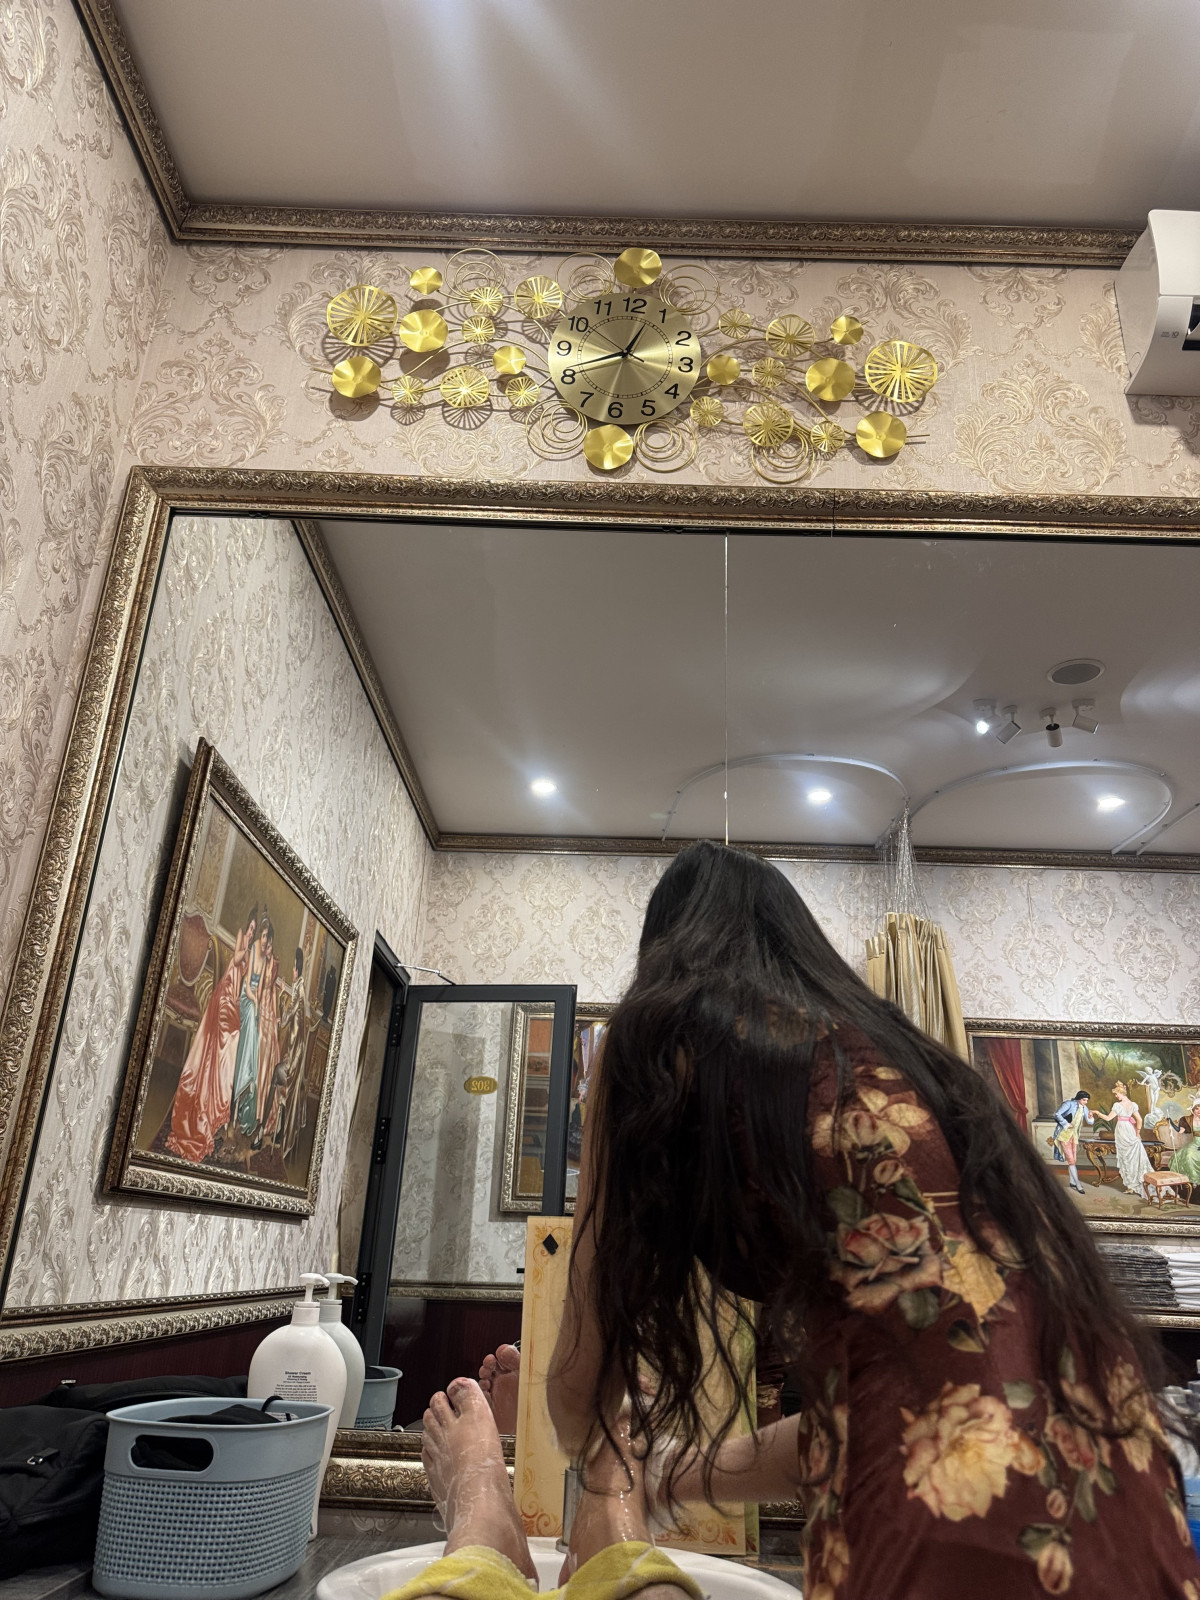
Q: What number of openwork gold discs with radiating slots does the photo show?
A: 14